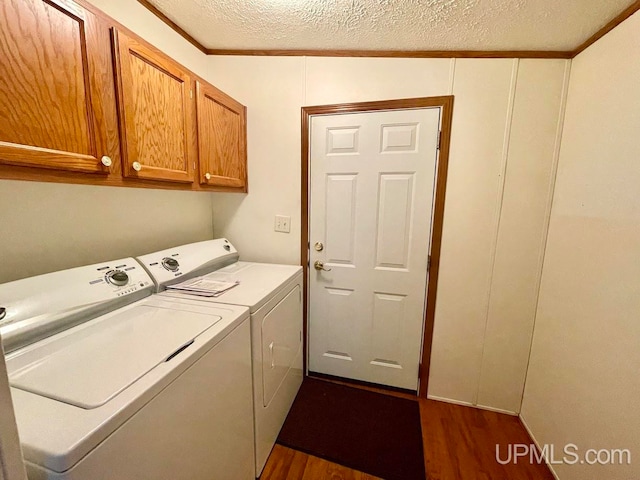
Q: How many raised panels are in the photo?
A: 6